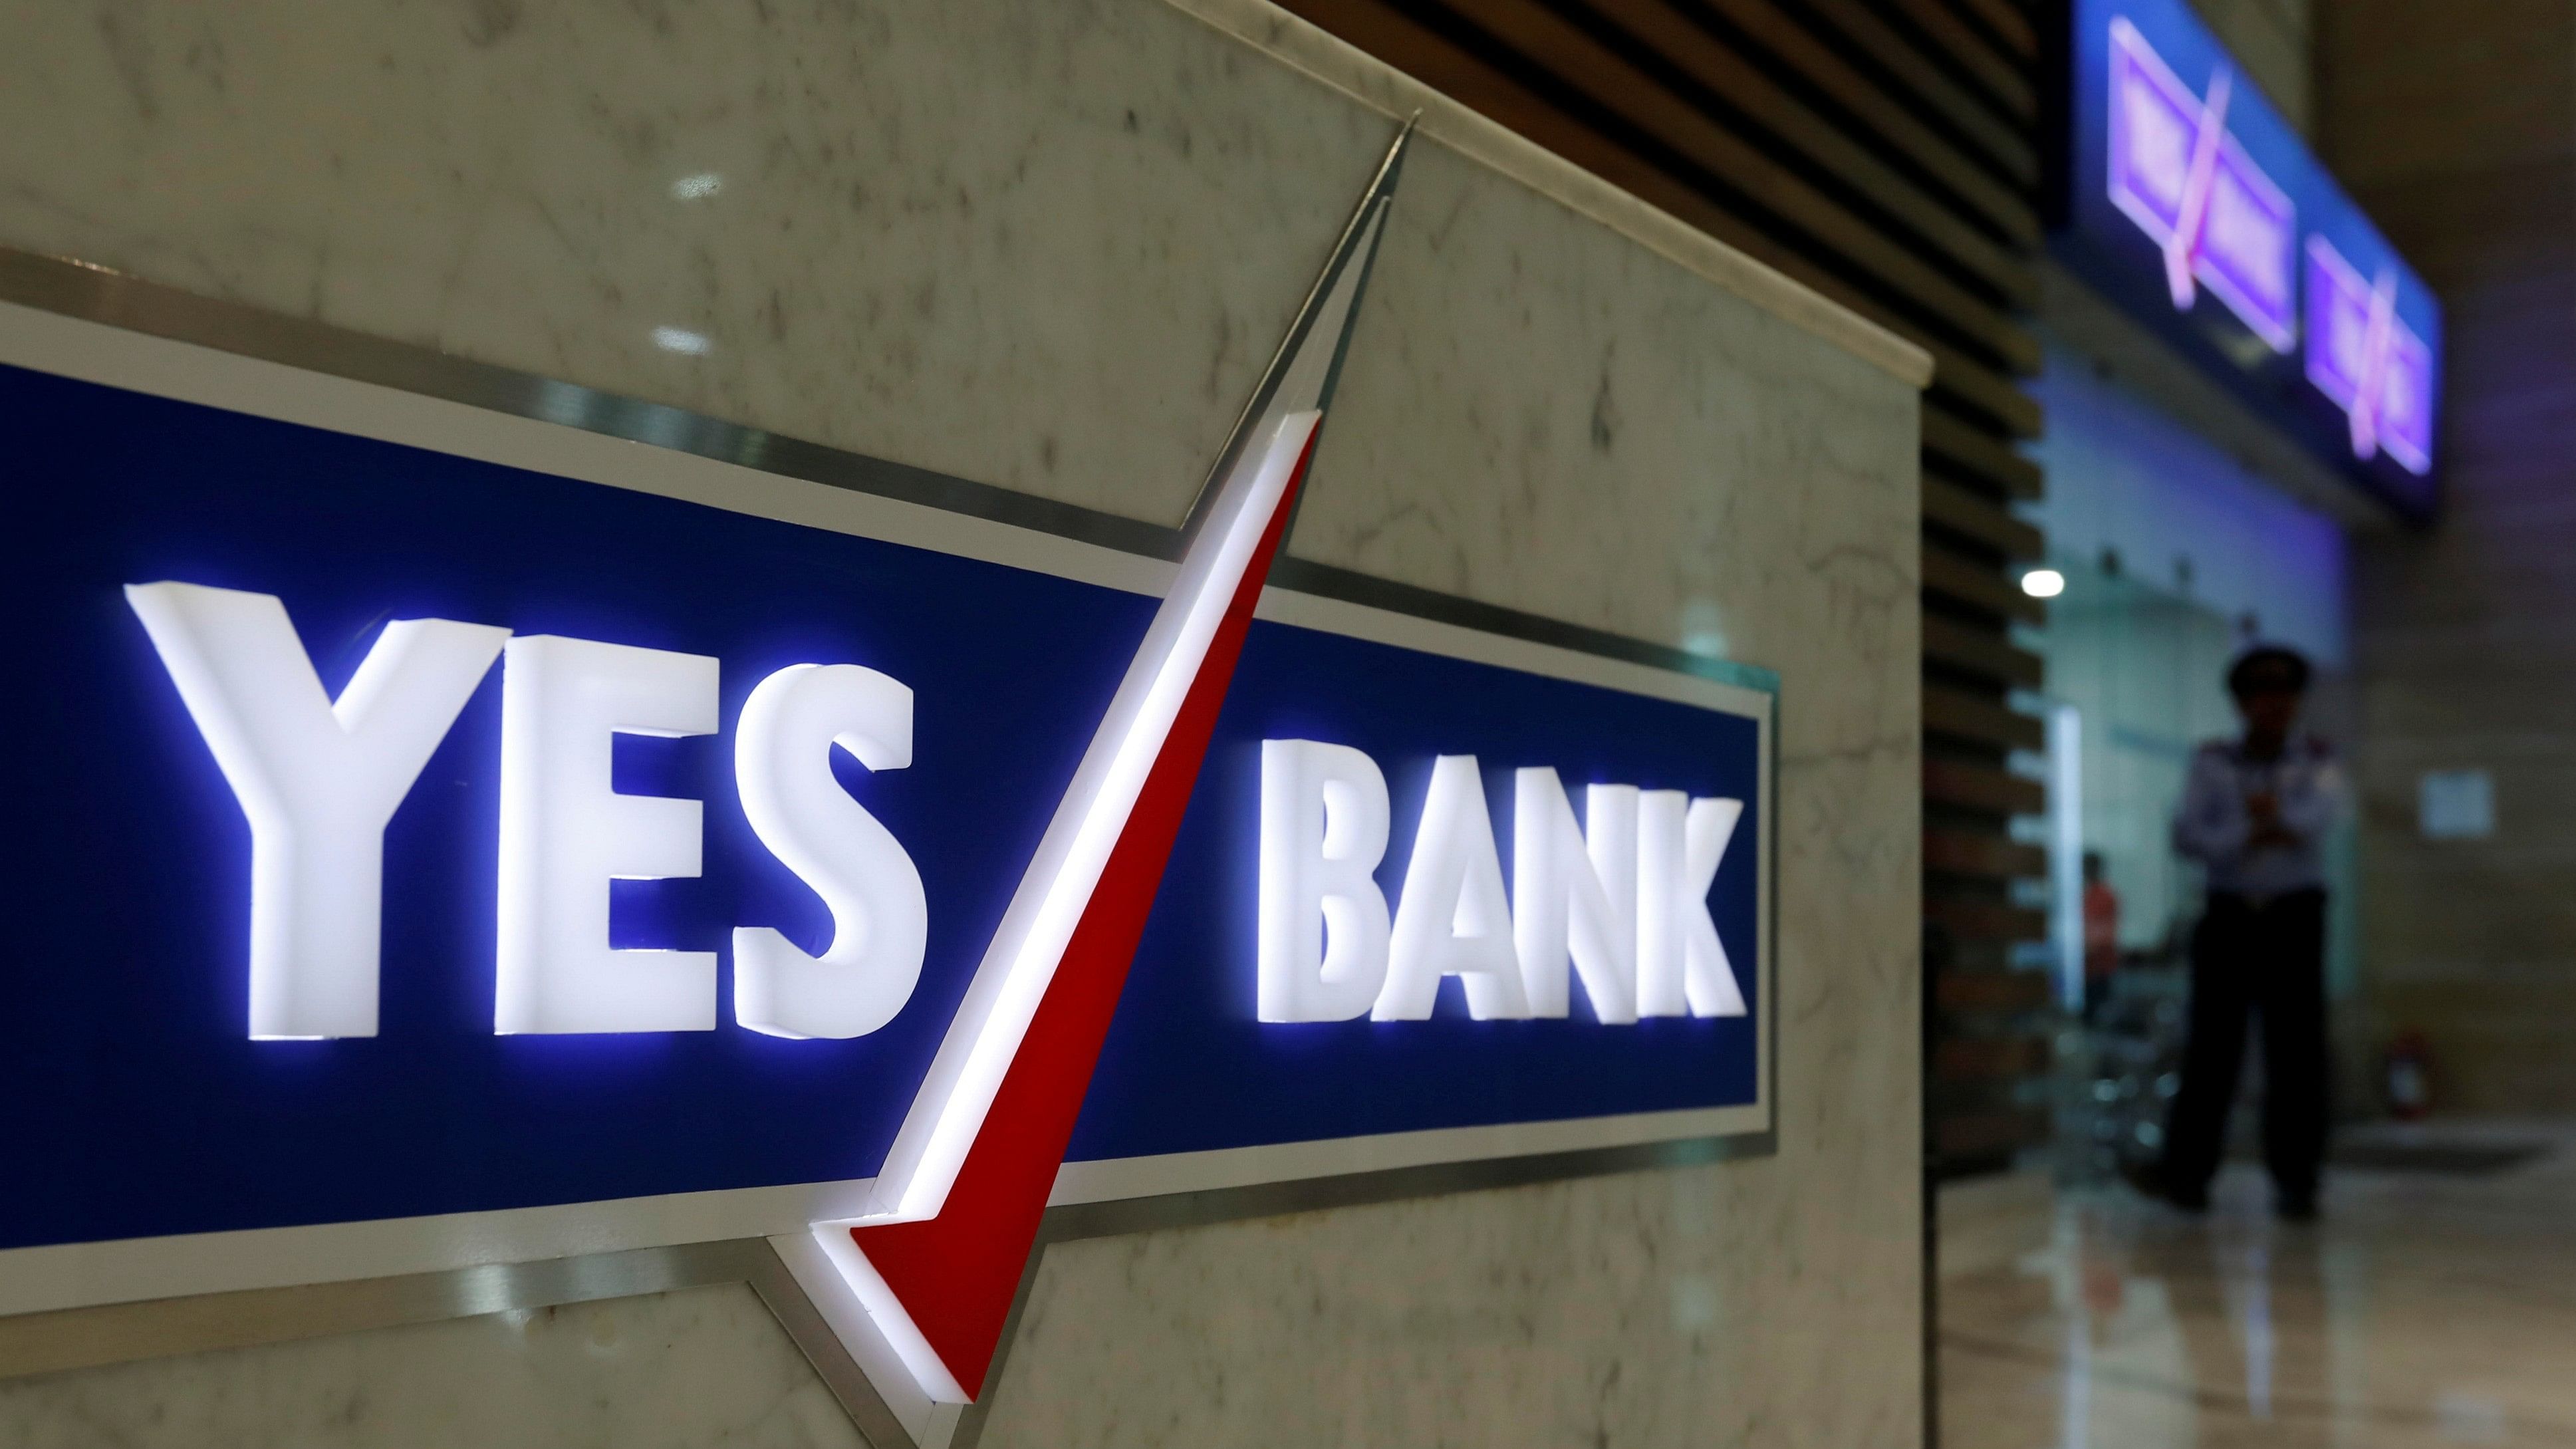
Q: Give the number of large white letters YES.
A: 3